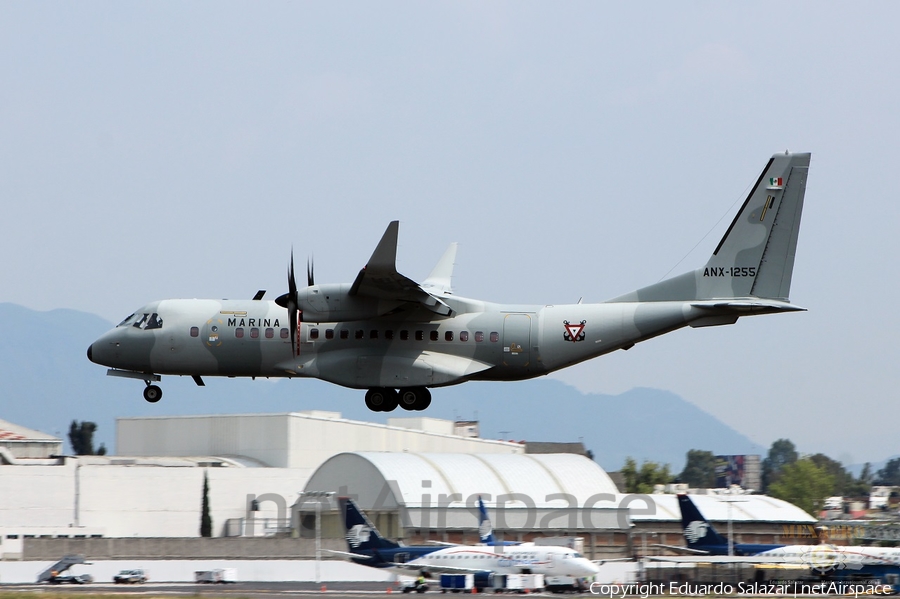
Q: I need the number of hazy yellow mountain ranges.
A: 0